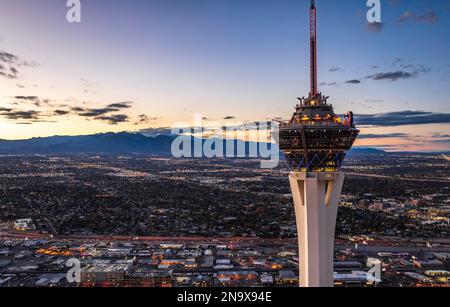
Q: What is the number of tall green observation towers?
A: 0